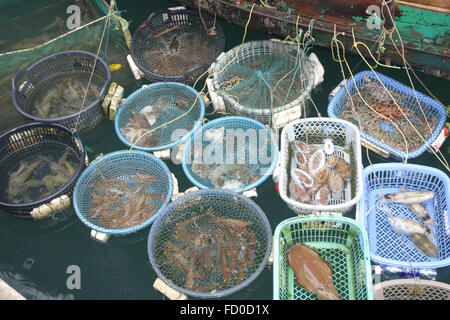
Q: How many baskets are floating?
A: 13